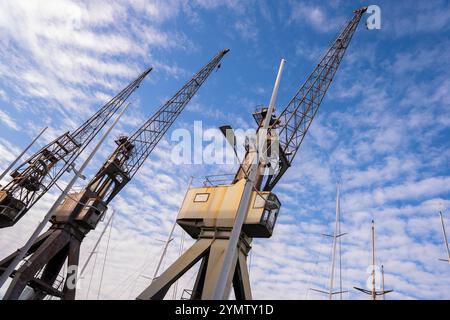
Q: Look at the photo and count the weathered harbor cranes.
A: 3